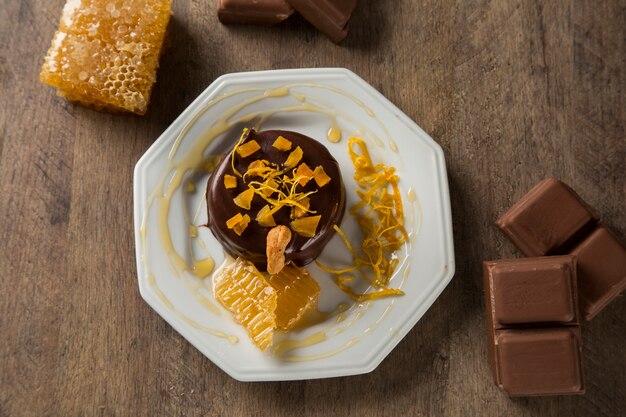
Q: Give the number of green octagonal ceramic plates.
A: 0